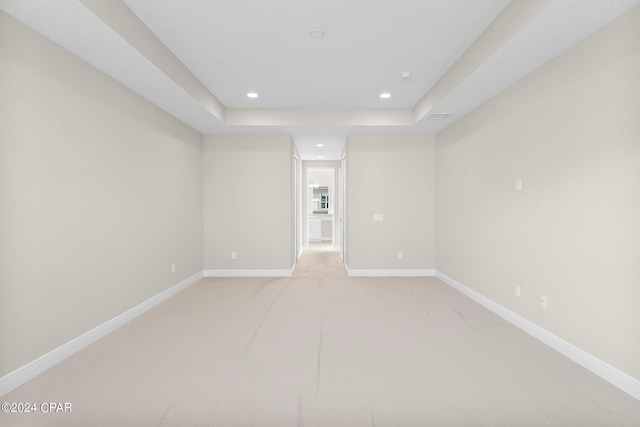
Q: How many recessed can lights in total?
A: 4